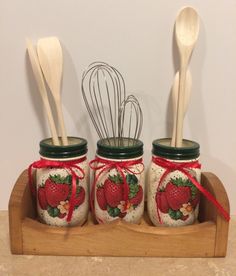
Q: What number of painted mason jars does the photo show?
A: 3